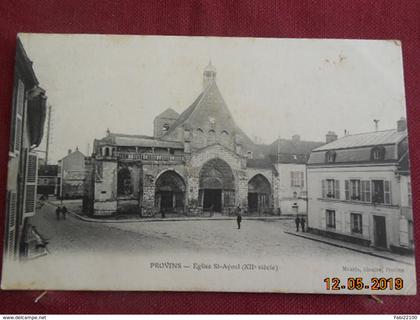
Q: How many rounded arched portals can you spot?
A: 3